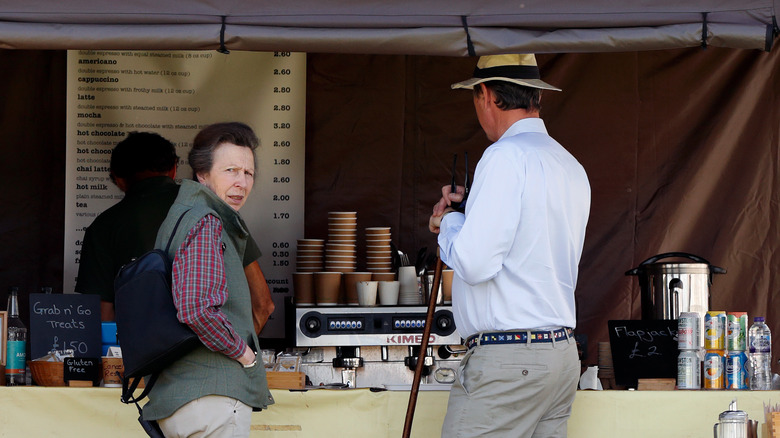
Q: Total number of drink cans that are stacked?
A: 6